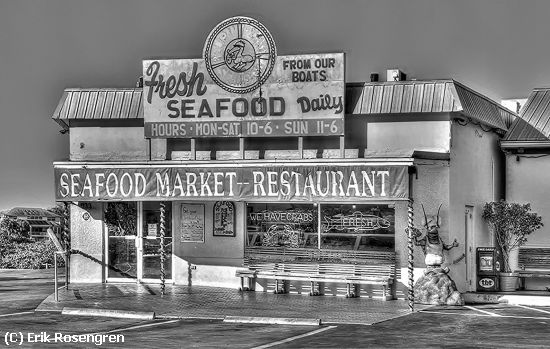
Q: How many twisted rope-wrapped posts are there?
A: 3